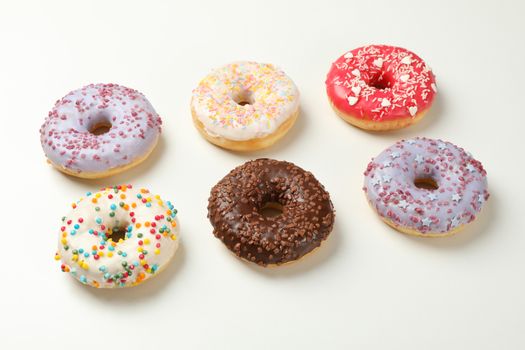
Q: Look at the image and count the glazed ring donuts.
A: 6